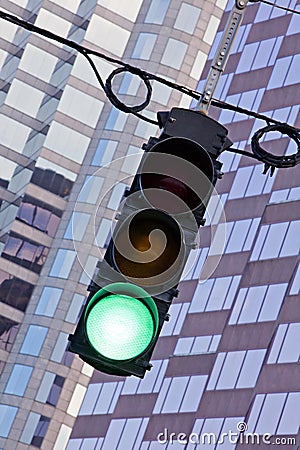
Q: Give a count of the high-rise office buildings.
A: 2